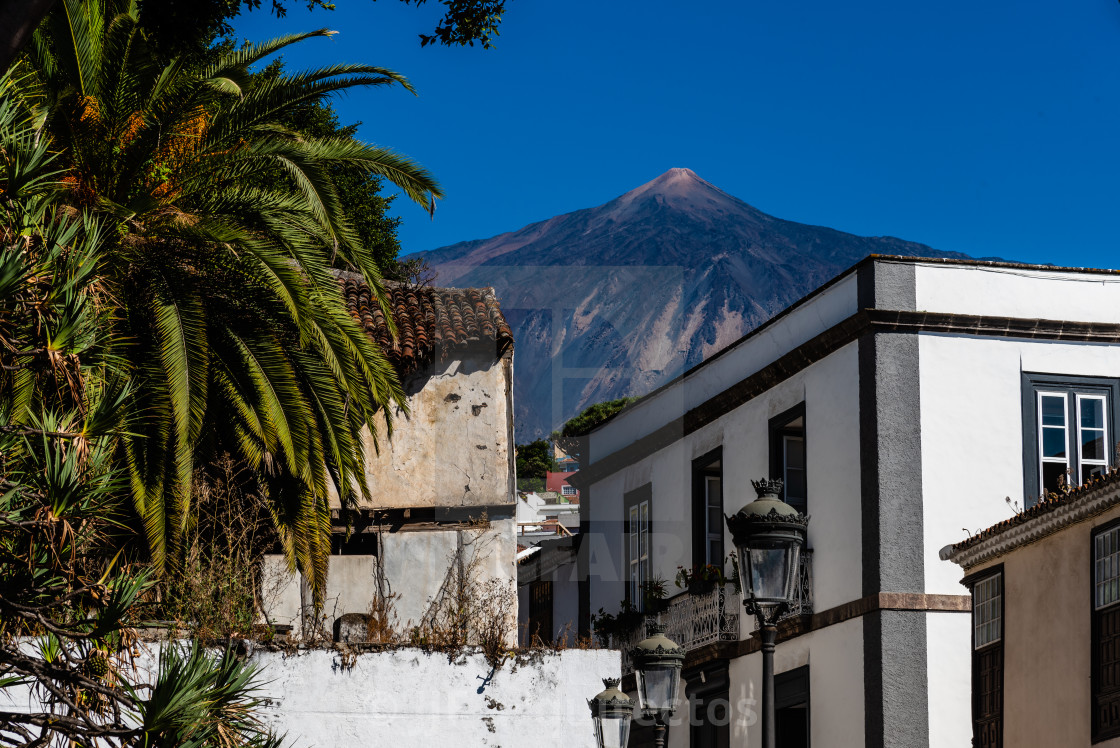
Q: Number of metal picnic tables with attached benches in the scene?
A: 0